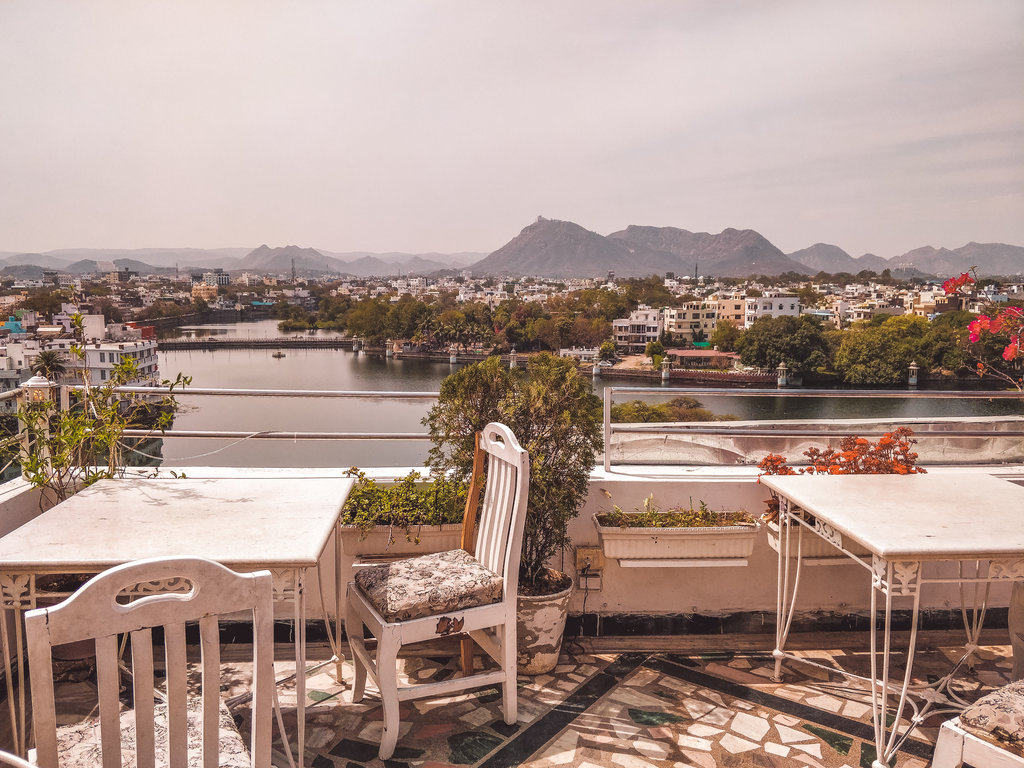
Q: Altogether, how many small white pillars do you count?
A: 8